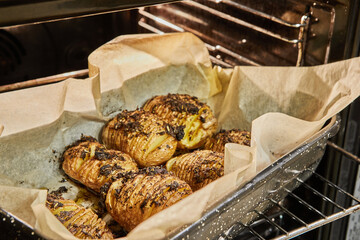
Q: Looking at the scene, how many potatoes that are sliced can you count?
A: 7